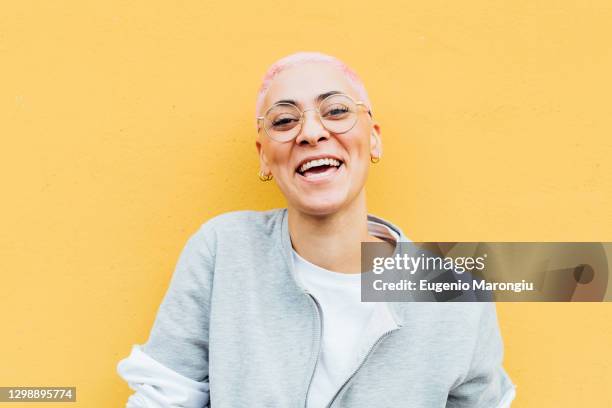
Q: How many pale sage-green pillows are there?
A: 0